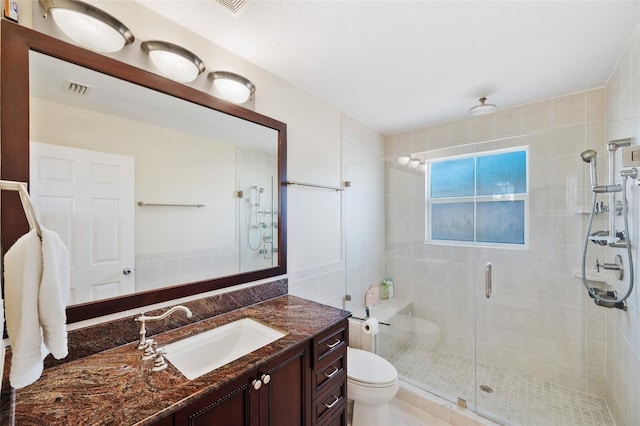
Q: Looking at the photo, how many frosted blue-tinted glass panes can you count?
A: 4